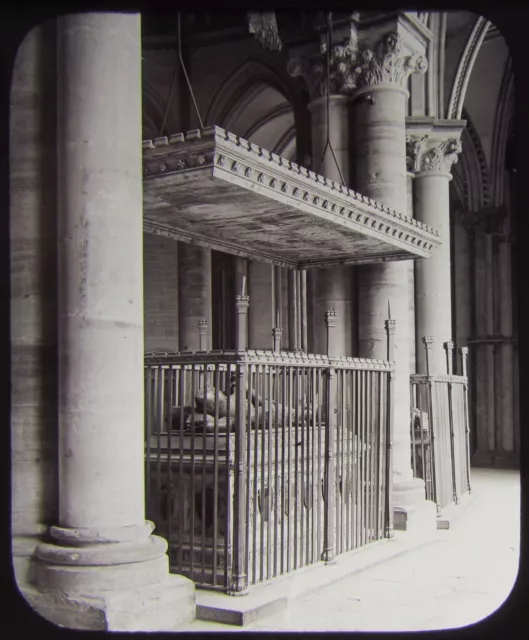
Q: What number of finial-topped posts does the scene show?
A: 8